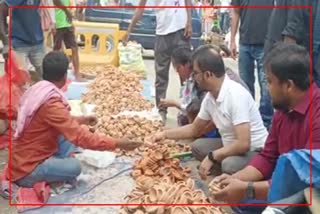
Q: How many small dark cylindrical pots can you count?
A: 0